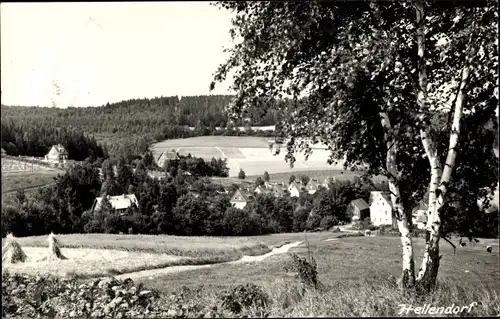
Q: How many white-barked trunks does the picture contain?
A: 3